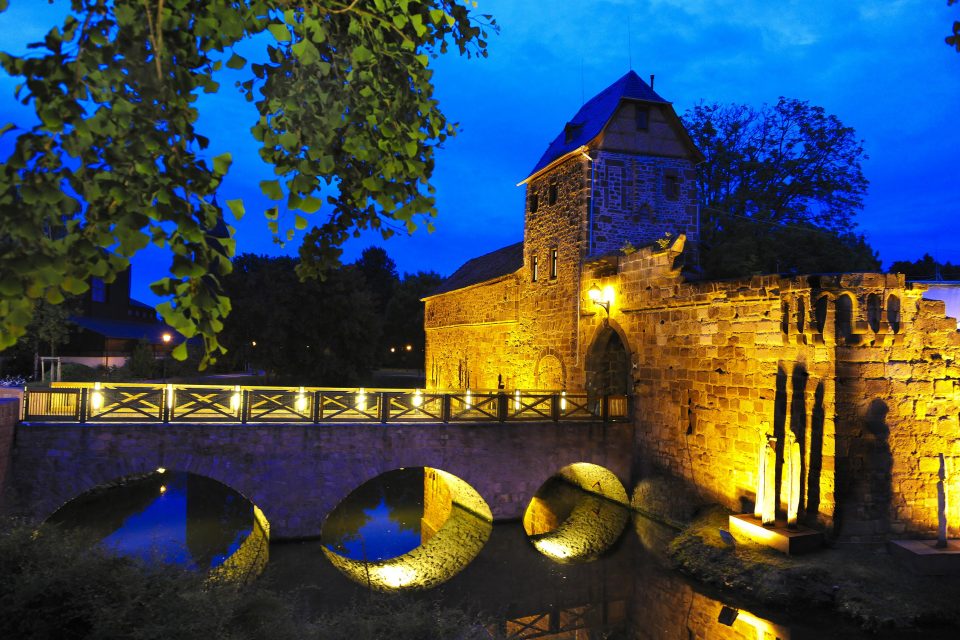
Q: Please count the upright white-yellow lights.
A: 9